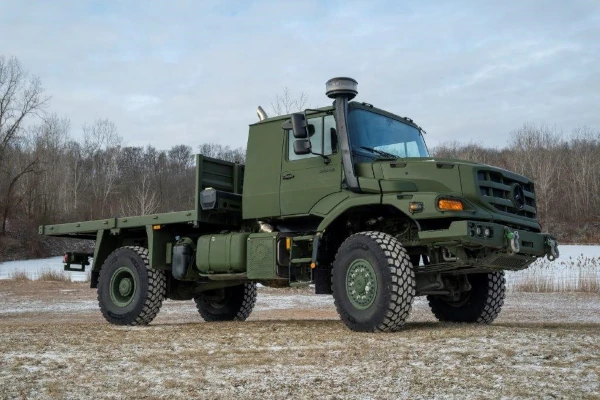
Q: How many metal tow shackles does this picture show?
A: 2